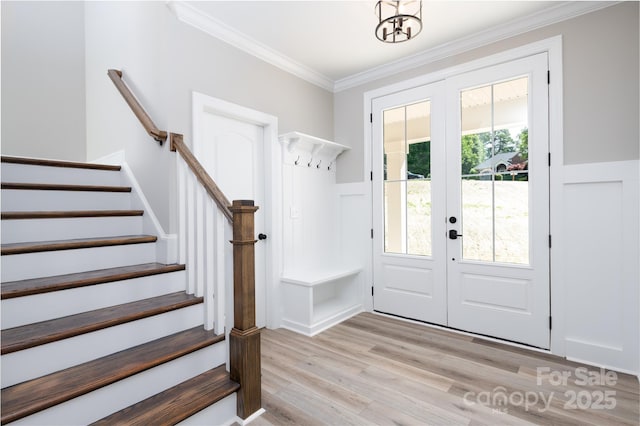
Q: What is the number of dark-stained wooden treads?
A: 8